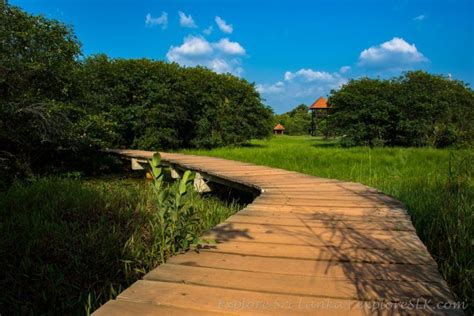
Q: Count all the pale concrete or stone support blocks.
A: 3